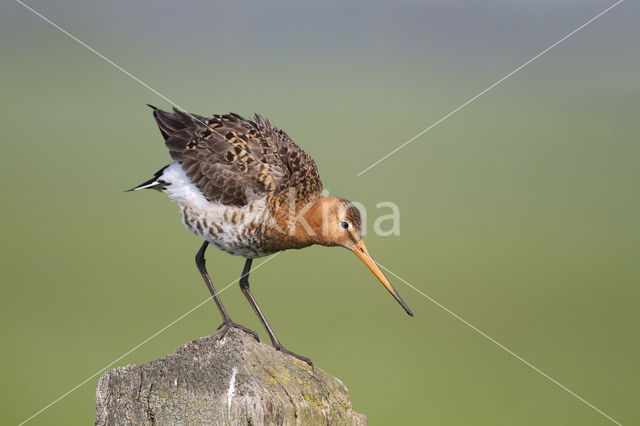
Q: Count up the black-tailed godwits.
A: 1